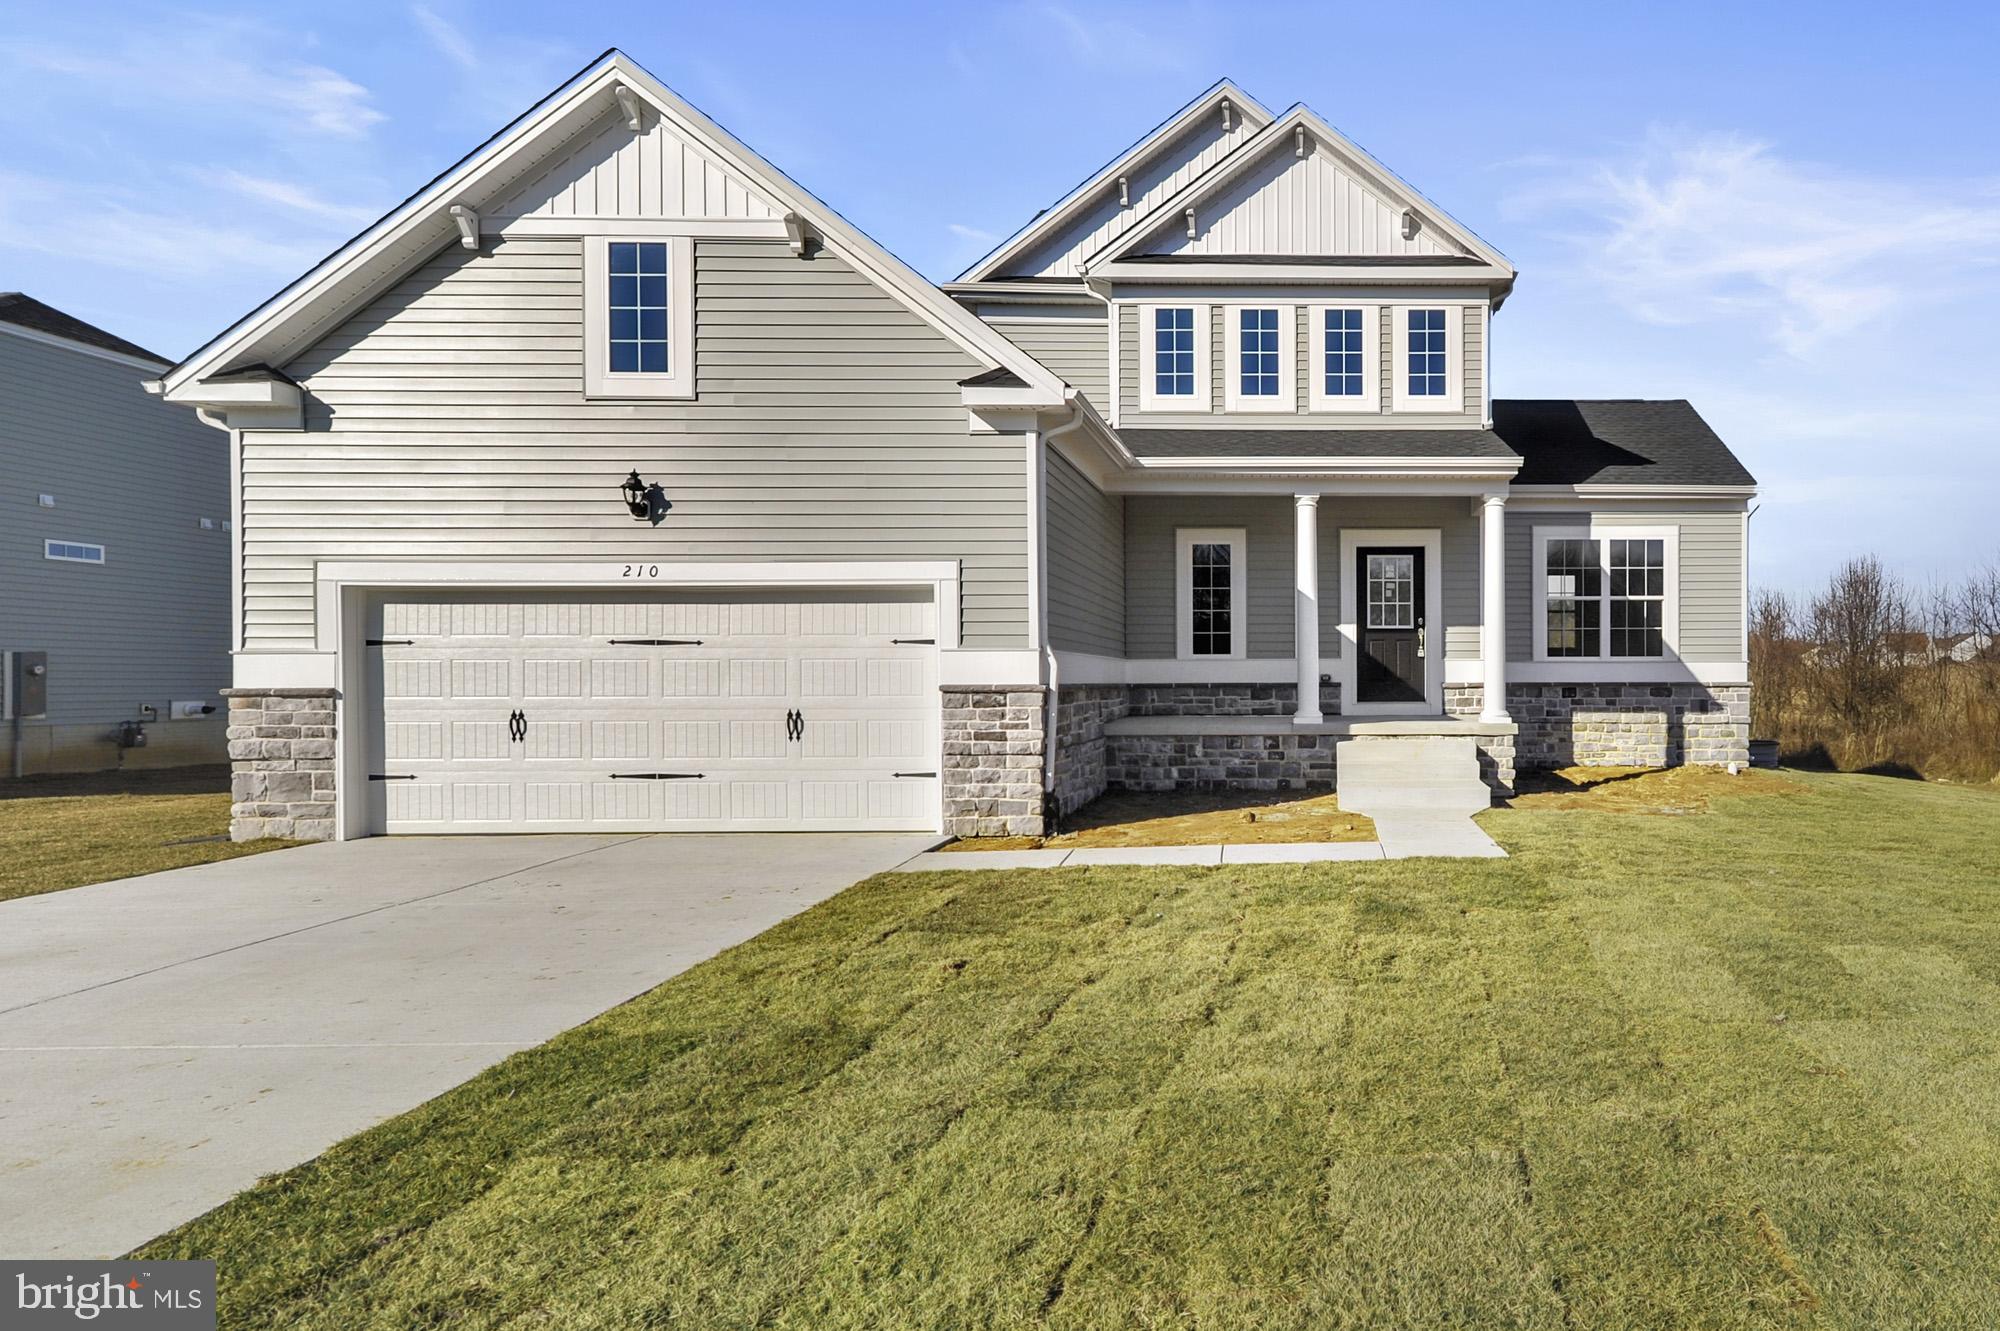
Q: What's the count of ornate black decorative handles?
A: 4